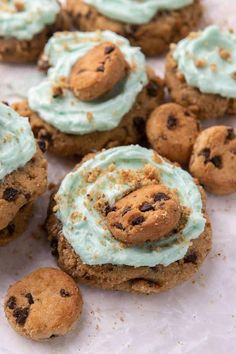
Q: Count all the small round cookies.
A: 5